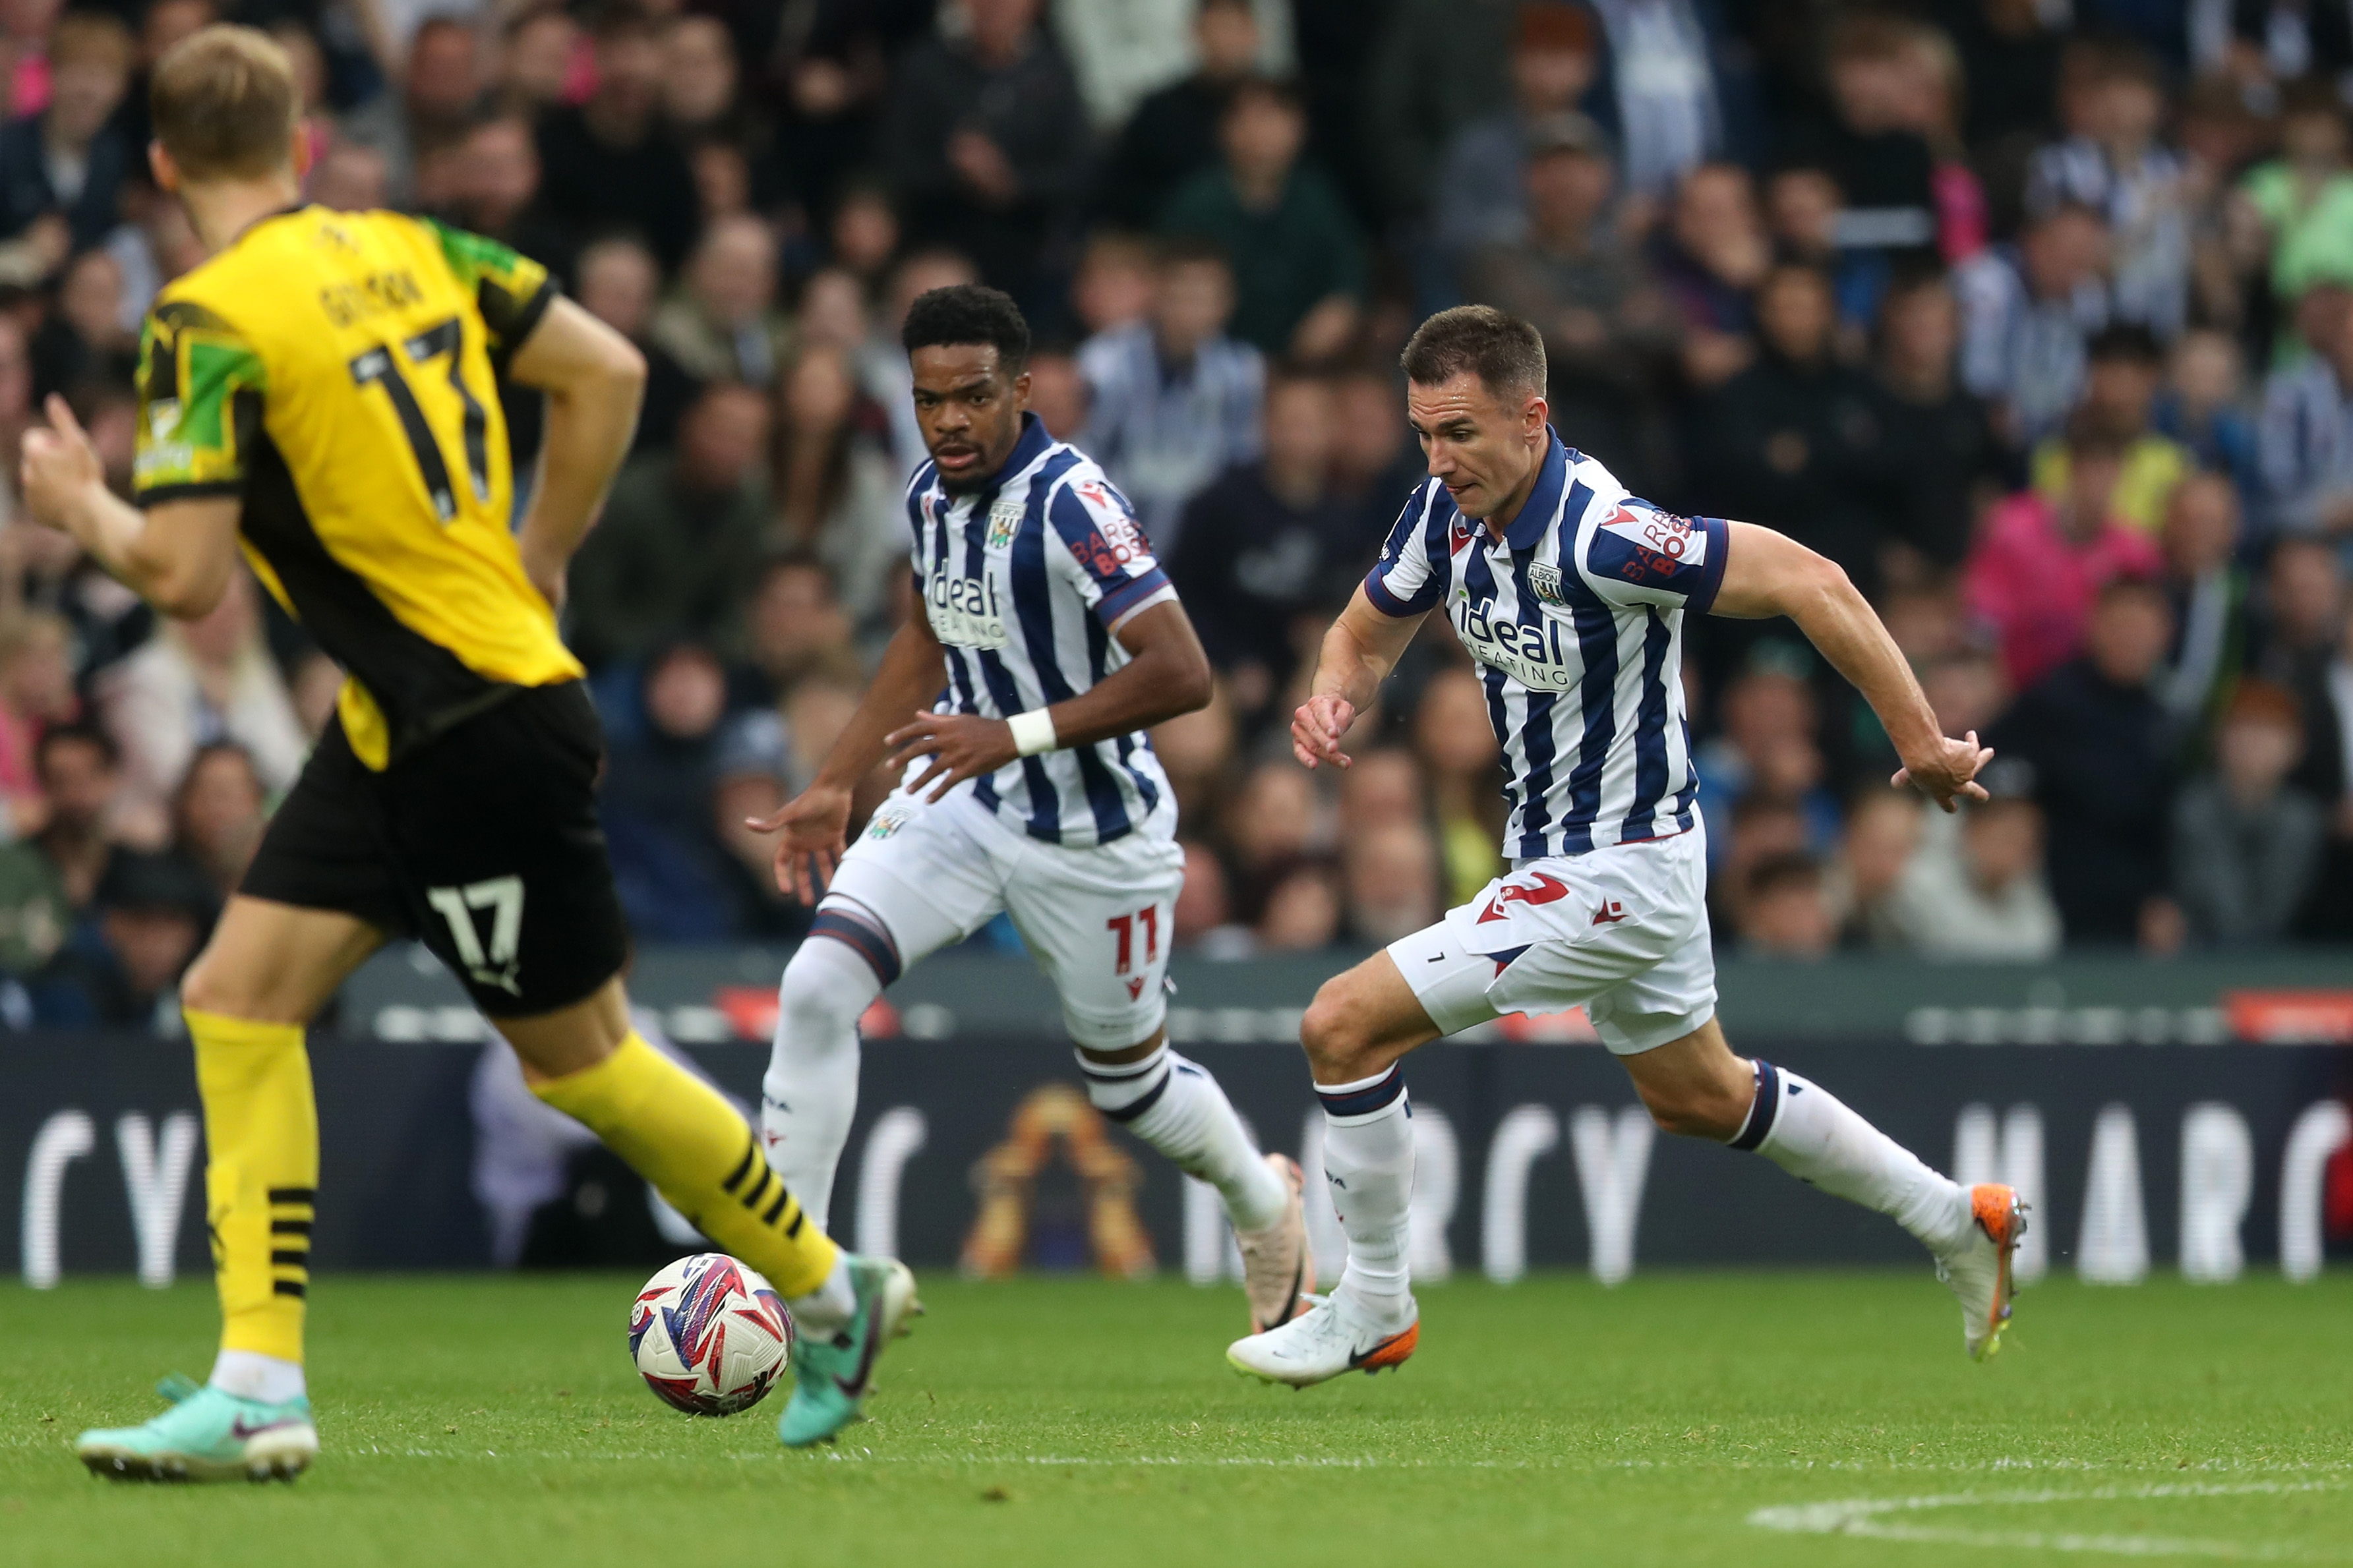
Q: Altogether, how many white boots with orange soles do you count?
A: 2